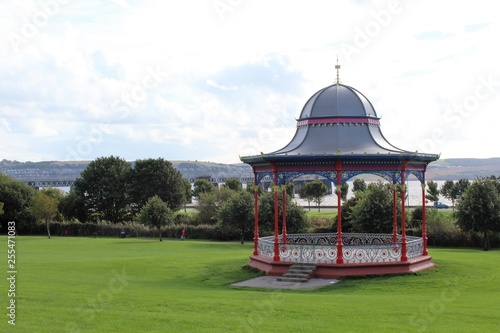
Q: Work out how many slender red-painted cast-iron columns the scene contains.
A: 7